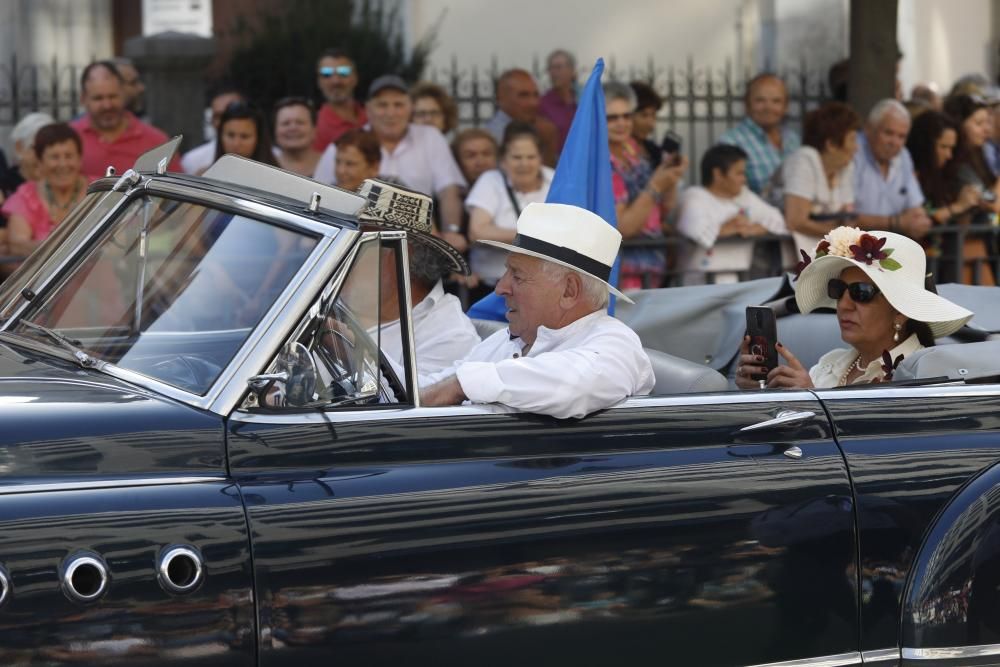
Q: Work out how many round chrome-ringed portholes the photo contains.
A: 3